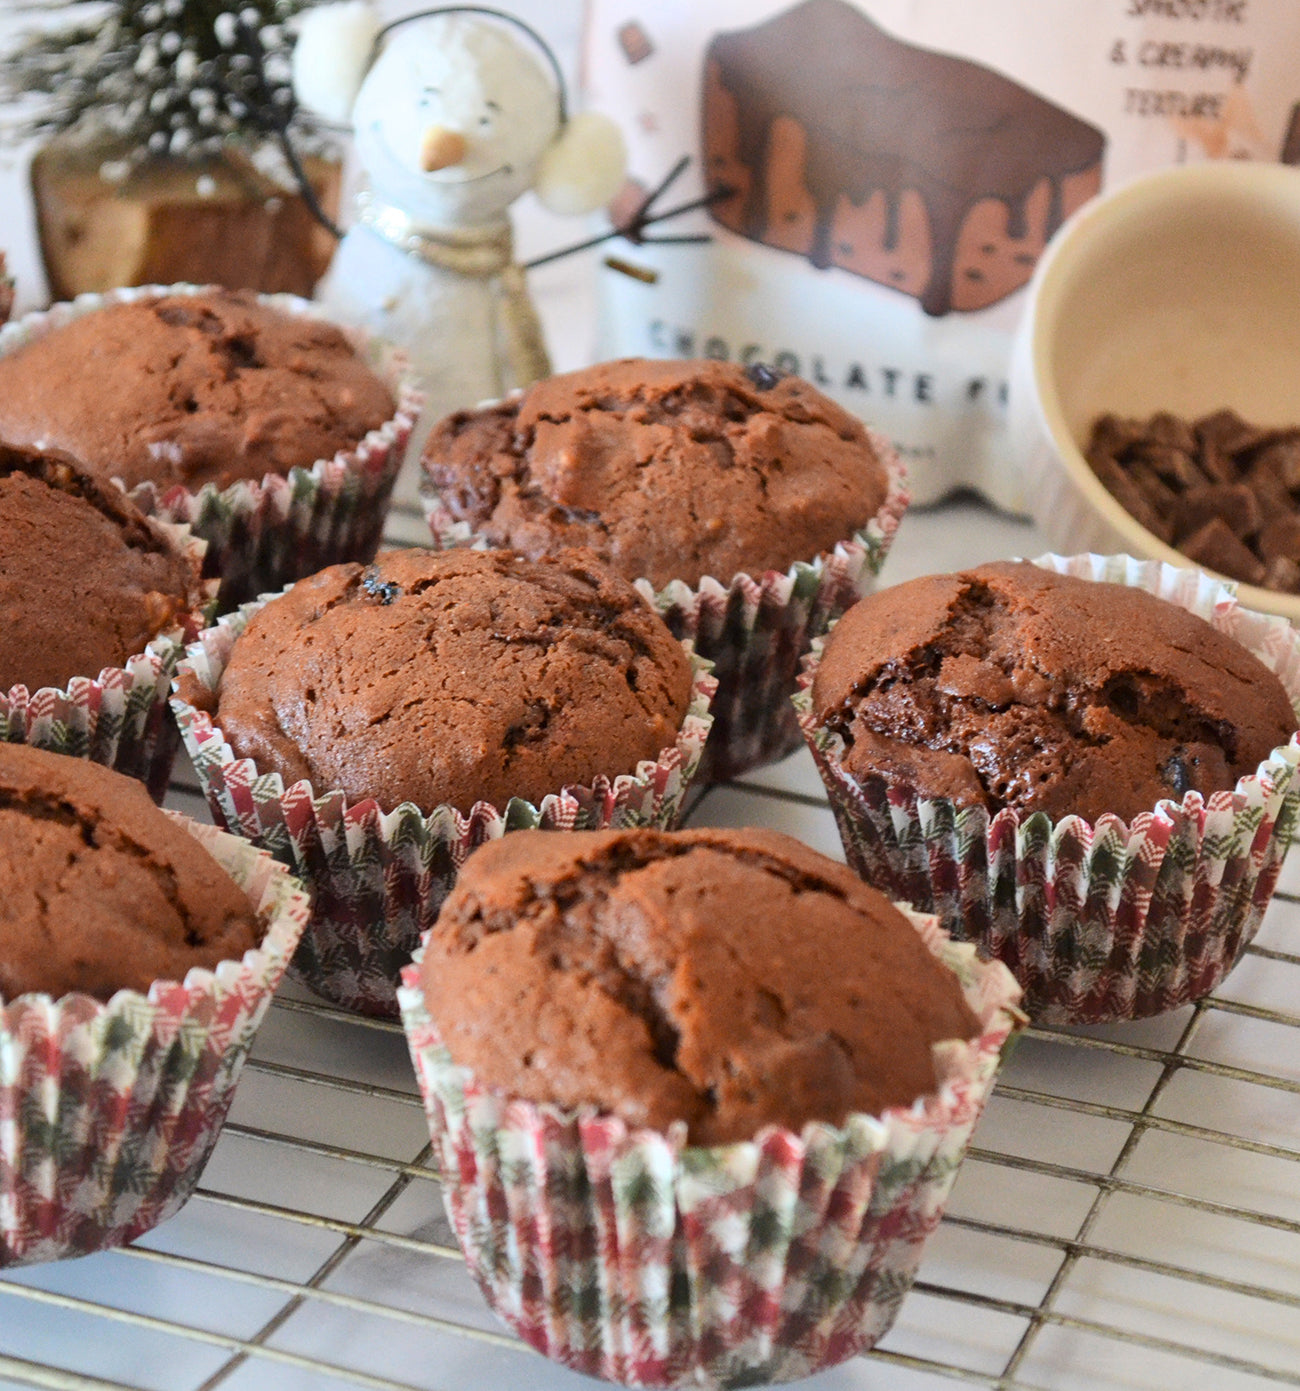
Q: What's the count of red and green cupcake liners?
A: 7